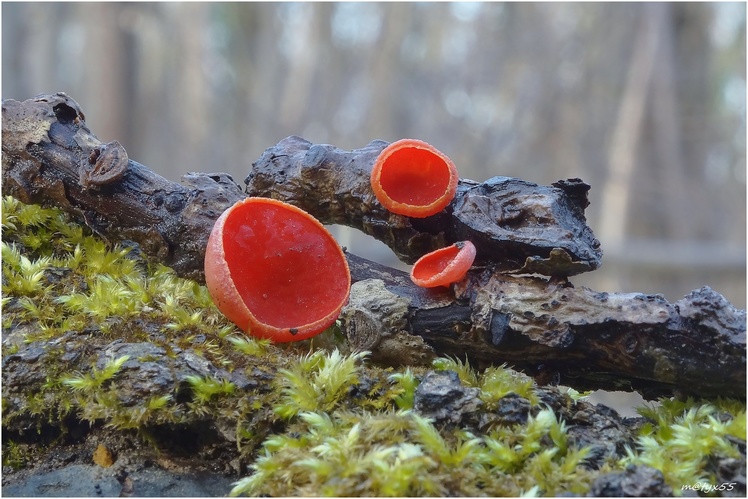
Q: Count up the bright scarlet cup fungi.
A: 3